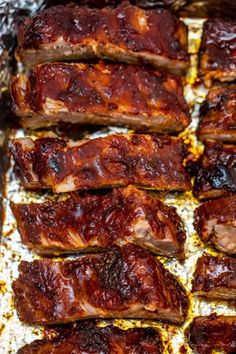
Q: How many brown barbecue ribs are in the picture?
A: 12